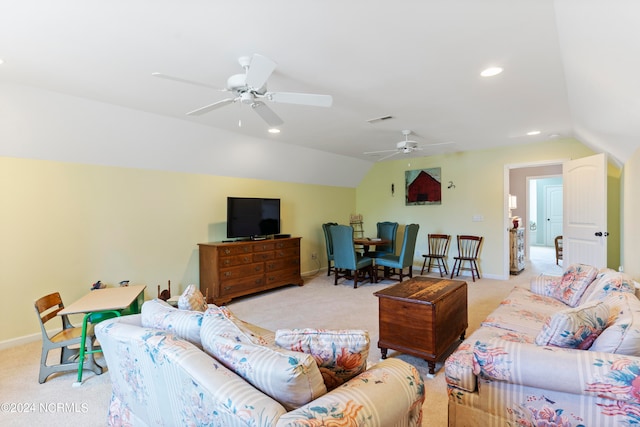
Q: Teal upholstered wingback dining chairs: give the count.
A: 4